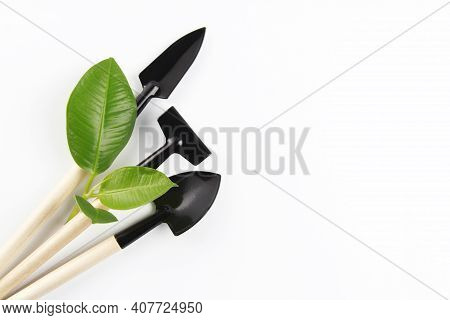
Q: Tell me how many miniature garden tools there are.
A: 3